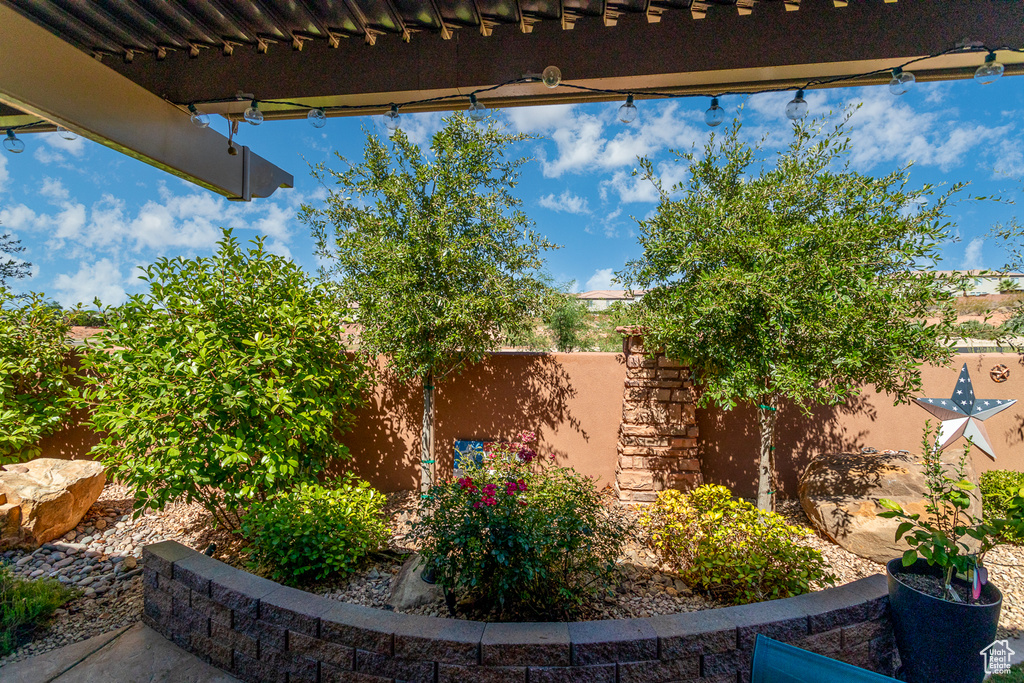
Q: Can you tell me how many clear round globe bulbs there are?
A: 13